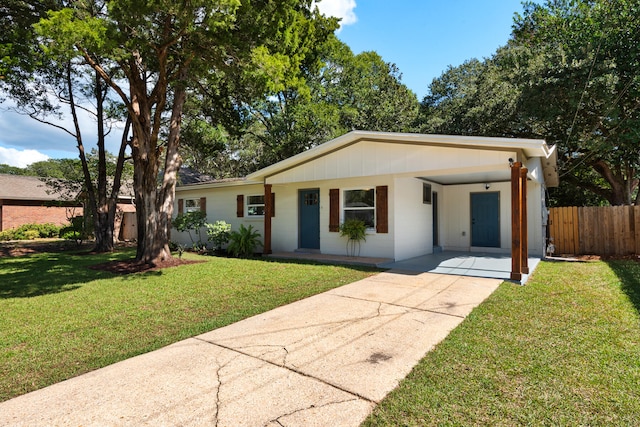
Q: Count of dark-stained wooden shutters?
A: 6